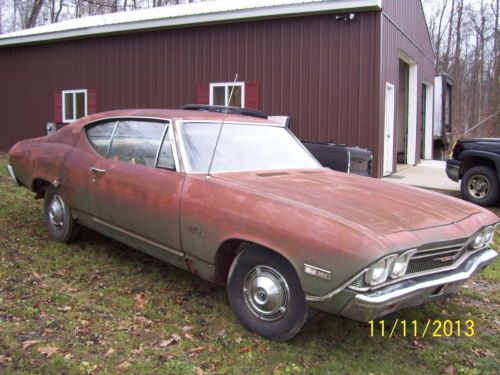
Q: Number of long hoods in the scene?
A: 1